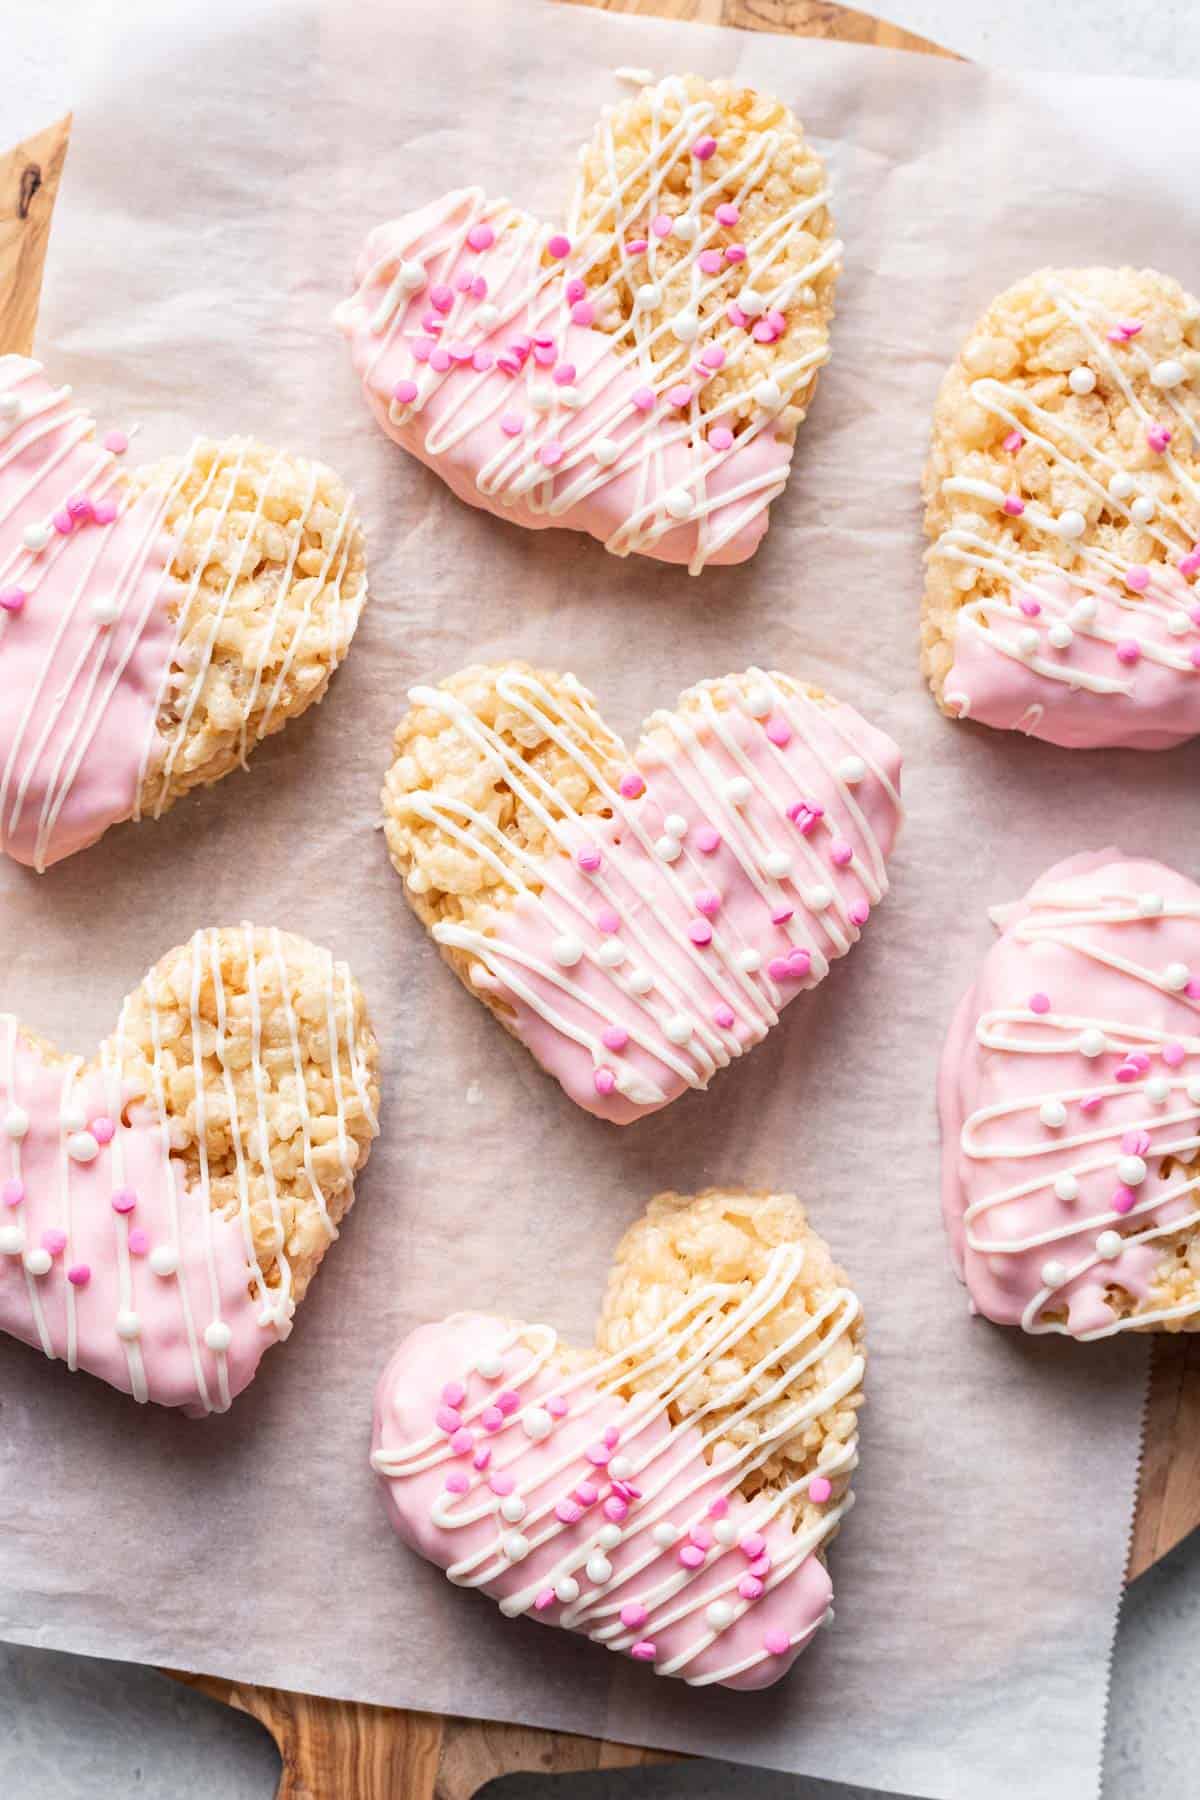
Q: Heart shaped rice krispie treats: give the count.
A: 7